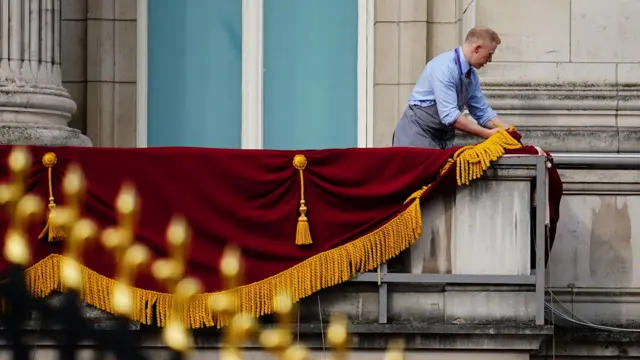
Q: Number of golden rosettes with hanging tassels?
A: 2